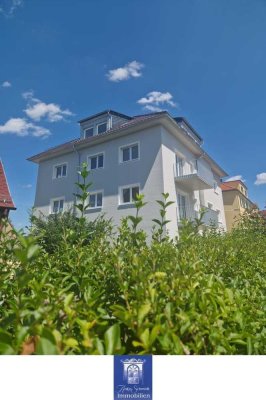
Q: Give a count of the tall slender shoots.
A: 3